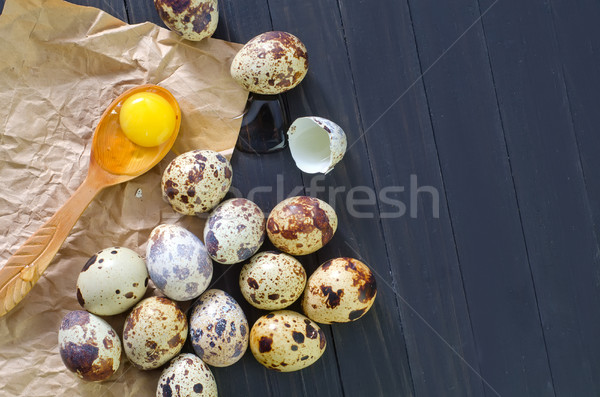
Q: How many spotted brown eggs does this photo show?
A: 14